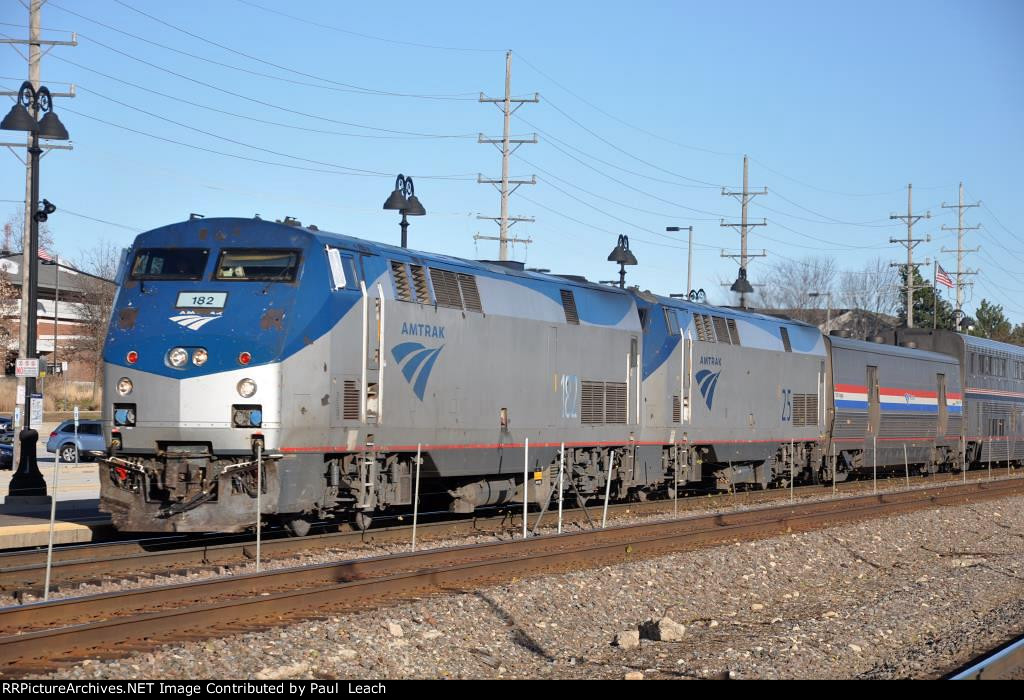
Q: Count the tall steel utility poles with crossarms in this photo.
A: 5